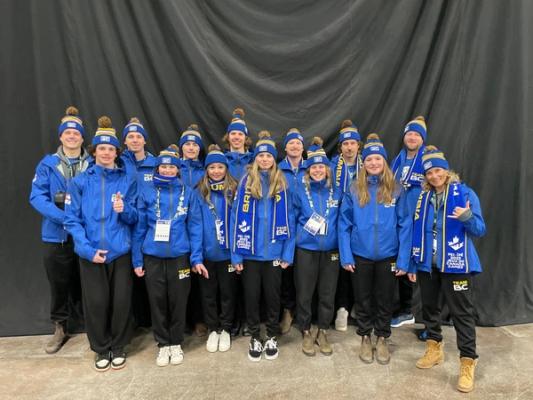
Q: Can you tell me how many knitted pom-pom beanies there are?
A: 14